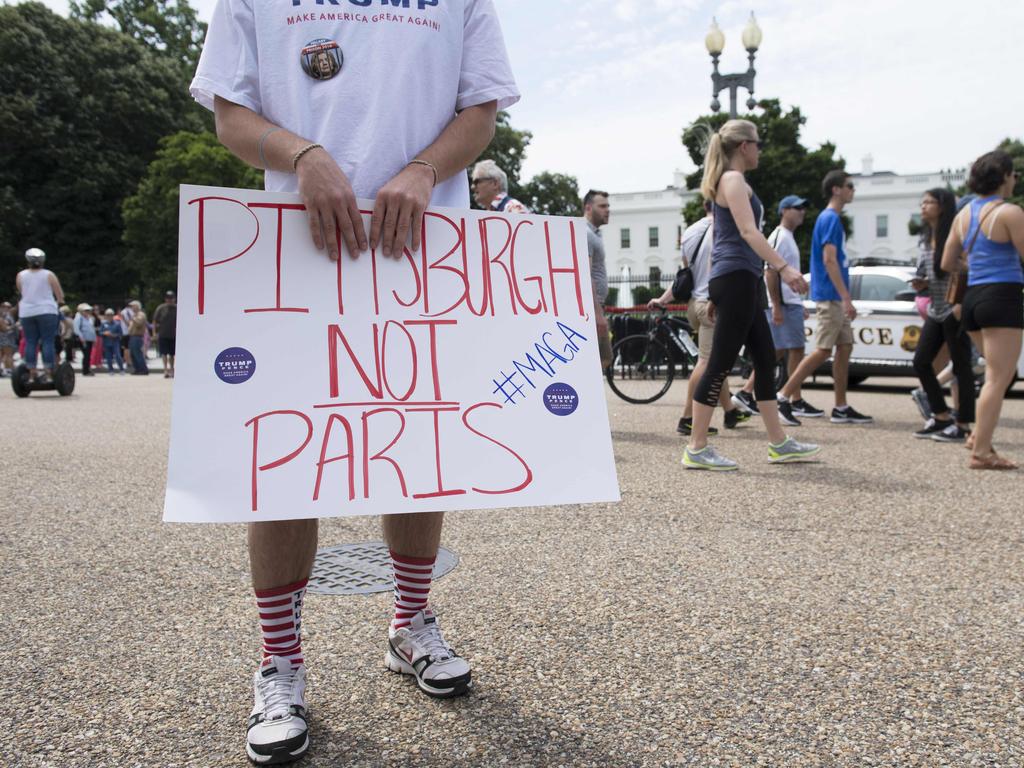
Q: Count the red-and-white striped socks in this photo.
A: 2